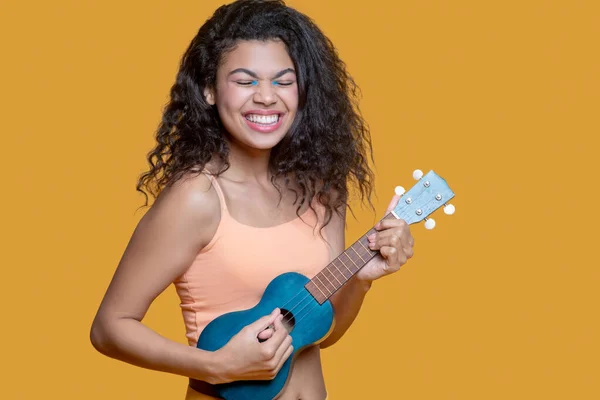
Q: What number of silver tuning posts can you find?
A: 4